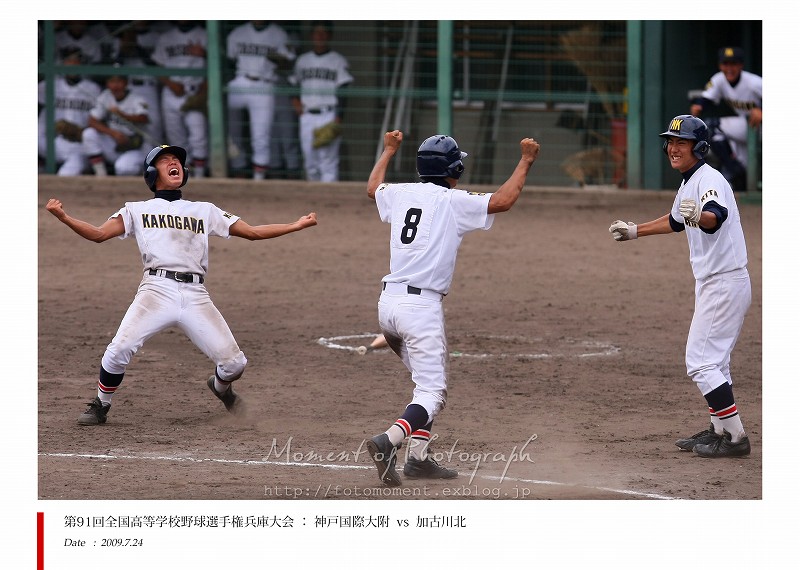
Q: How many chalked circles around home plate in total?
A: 1